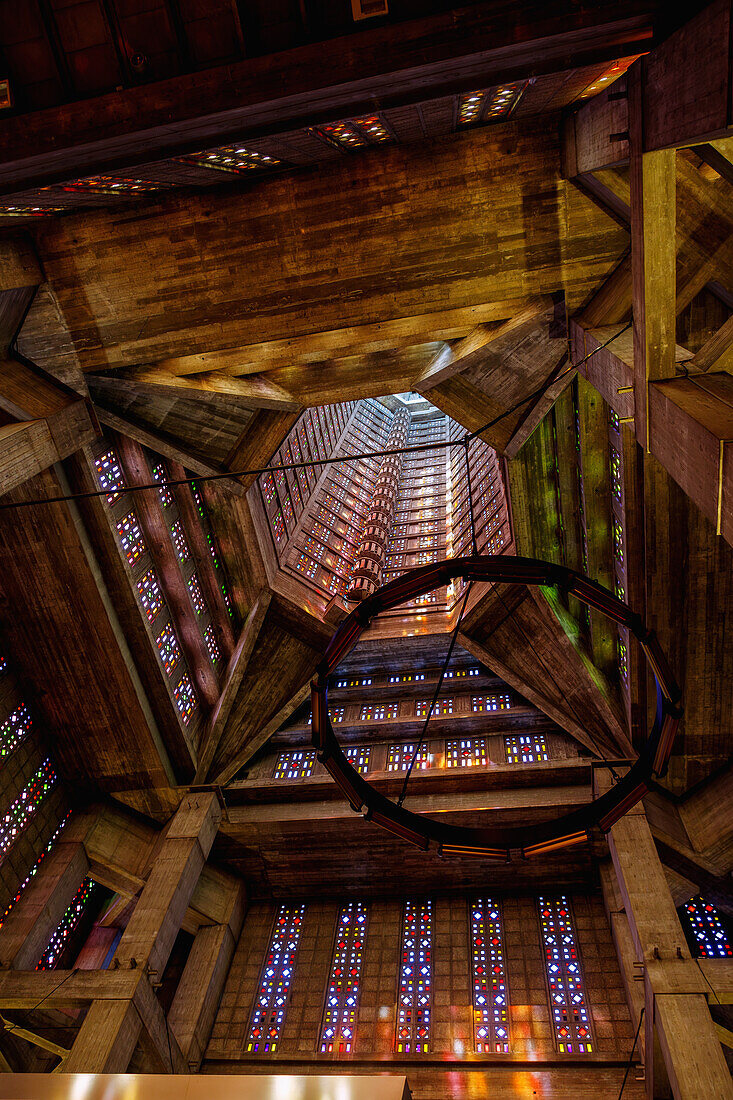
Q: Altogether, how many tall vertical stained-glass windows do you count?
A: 5